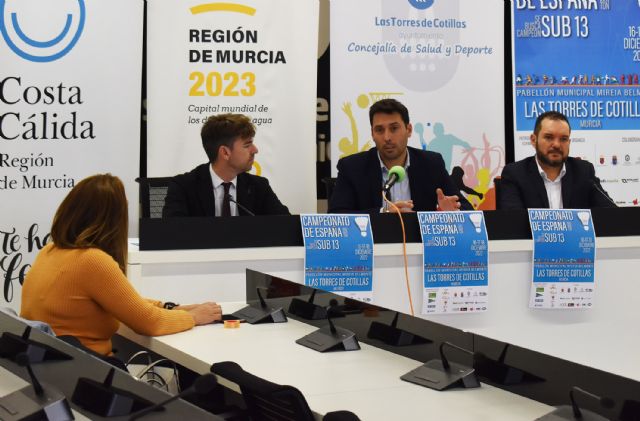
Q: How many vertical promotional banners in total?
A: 4